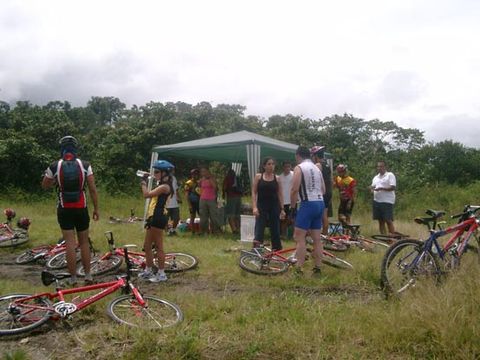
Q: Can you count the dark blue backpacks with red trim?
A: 1